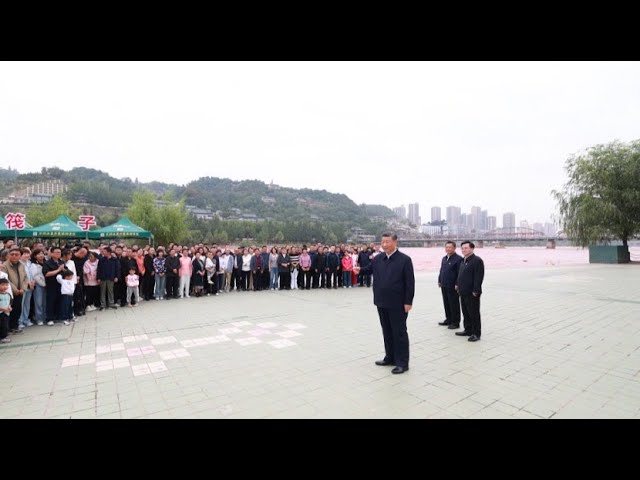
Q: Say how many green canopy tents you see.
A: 3